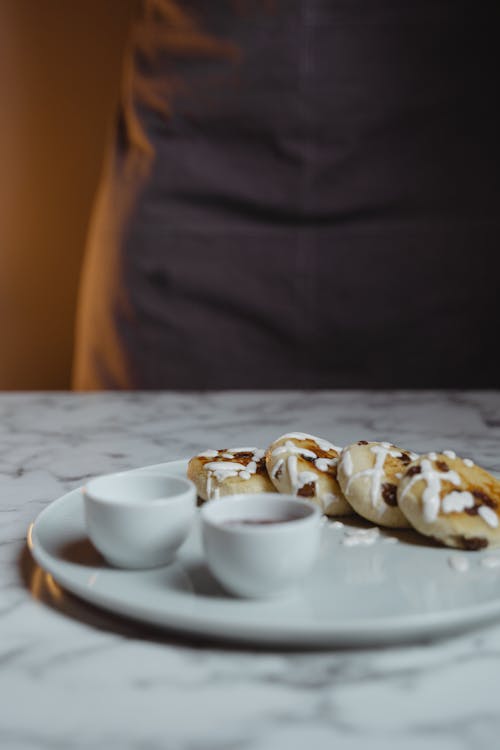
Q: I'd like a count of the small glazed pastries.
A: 4